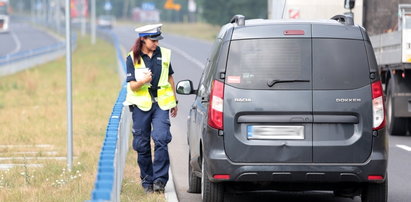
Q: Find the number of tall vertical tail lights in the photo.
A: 2